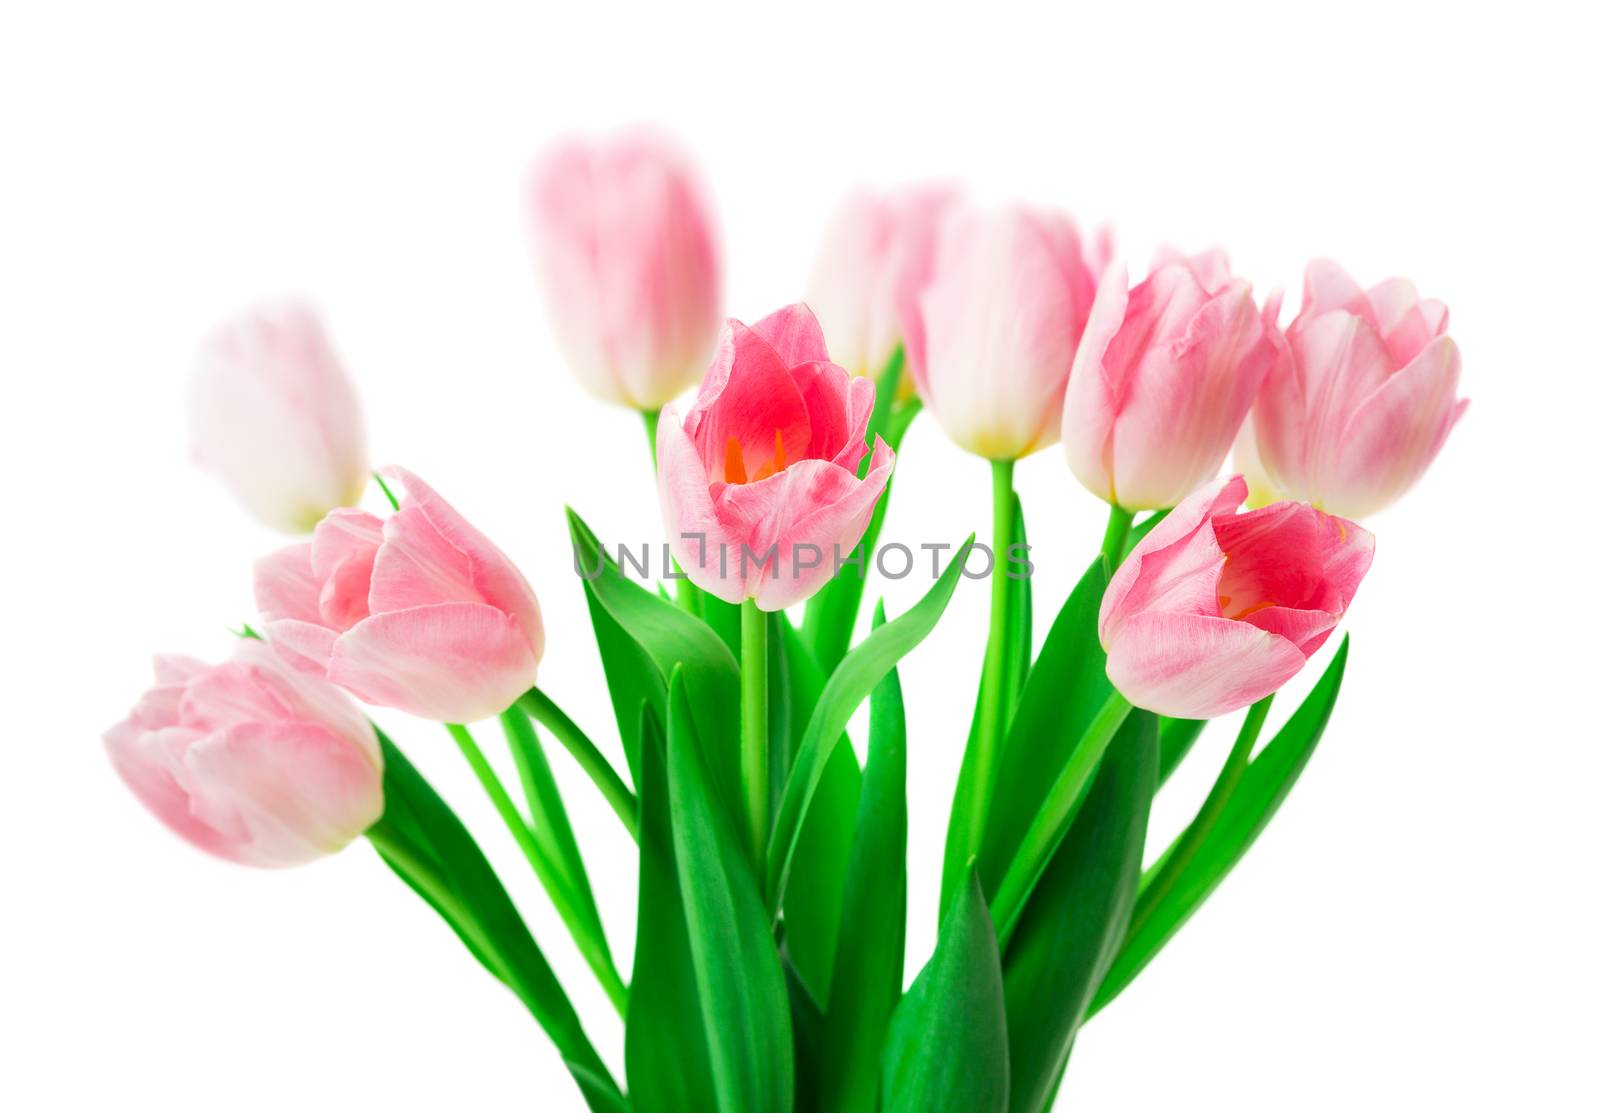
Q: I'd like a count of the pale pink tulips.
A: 10